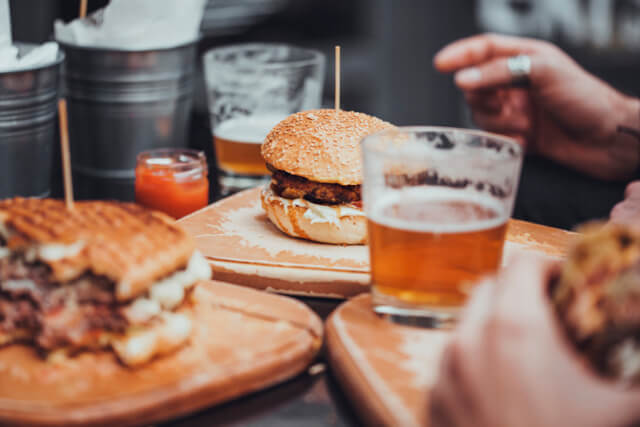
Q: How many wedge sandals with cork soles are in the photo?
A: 0